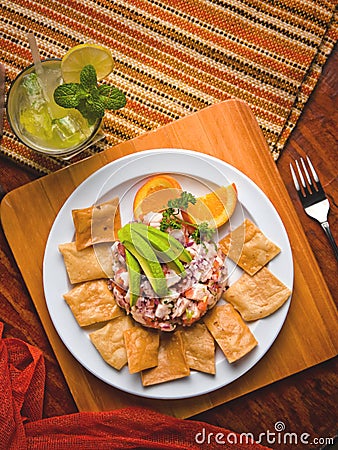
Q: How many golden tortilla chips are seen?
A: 10